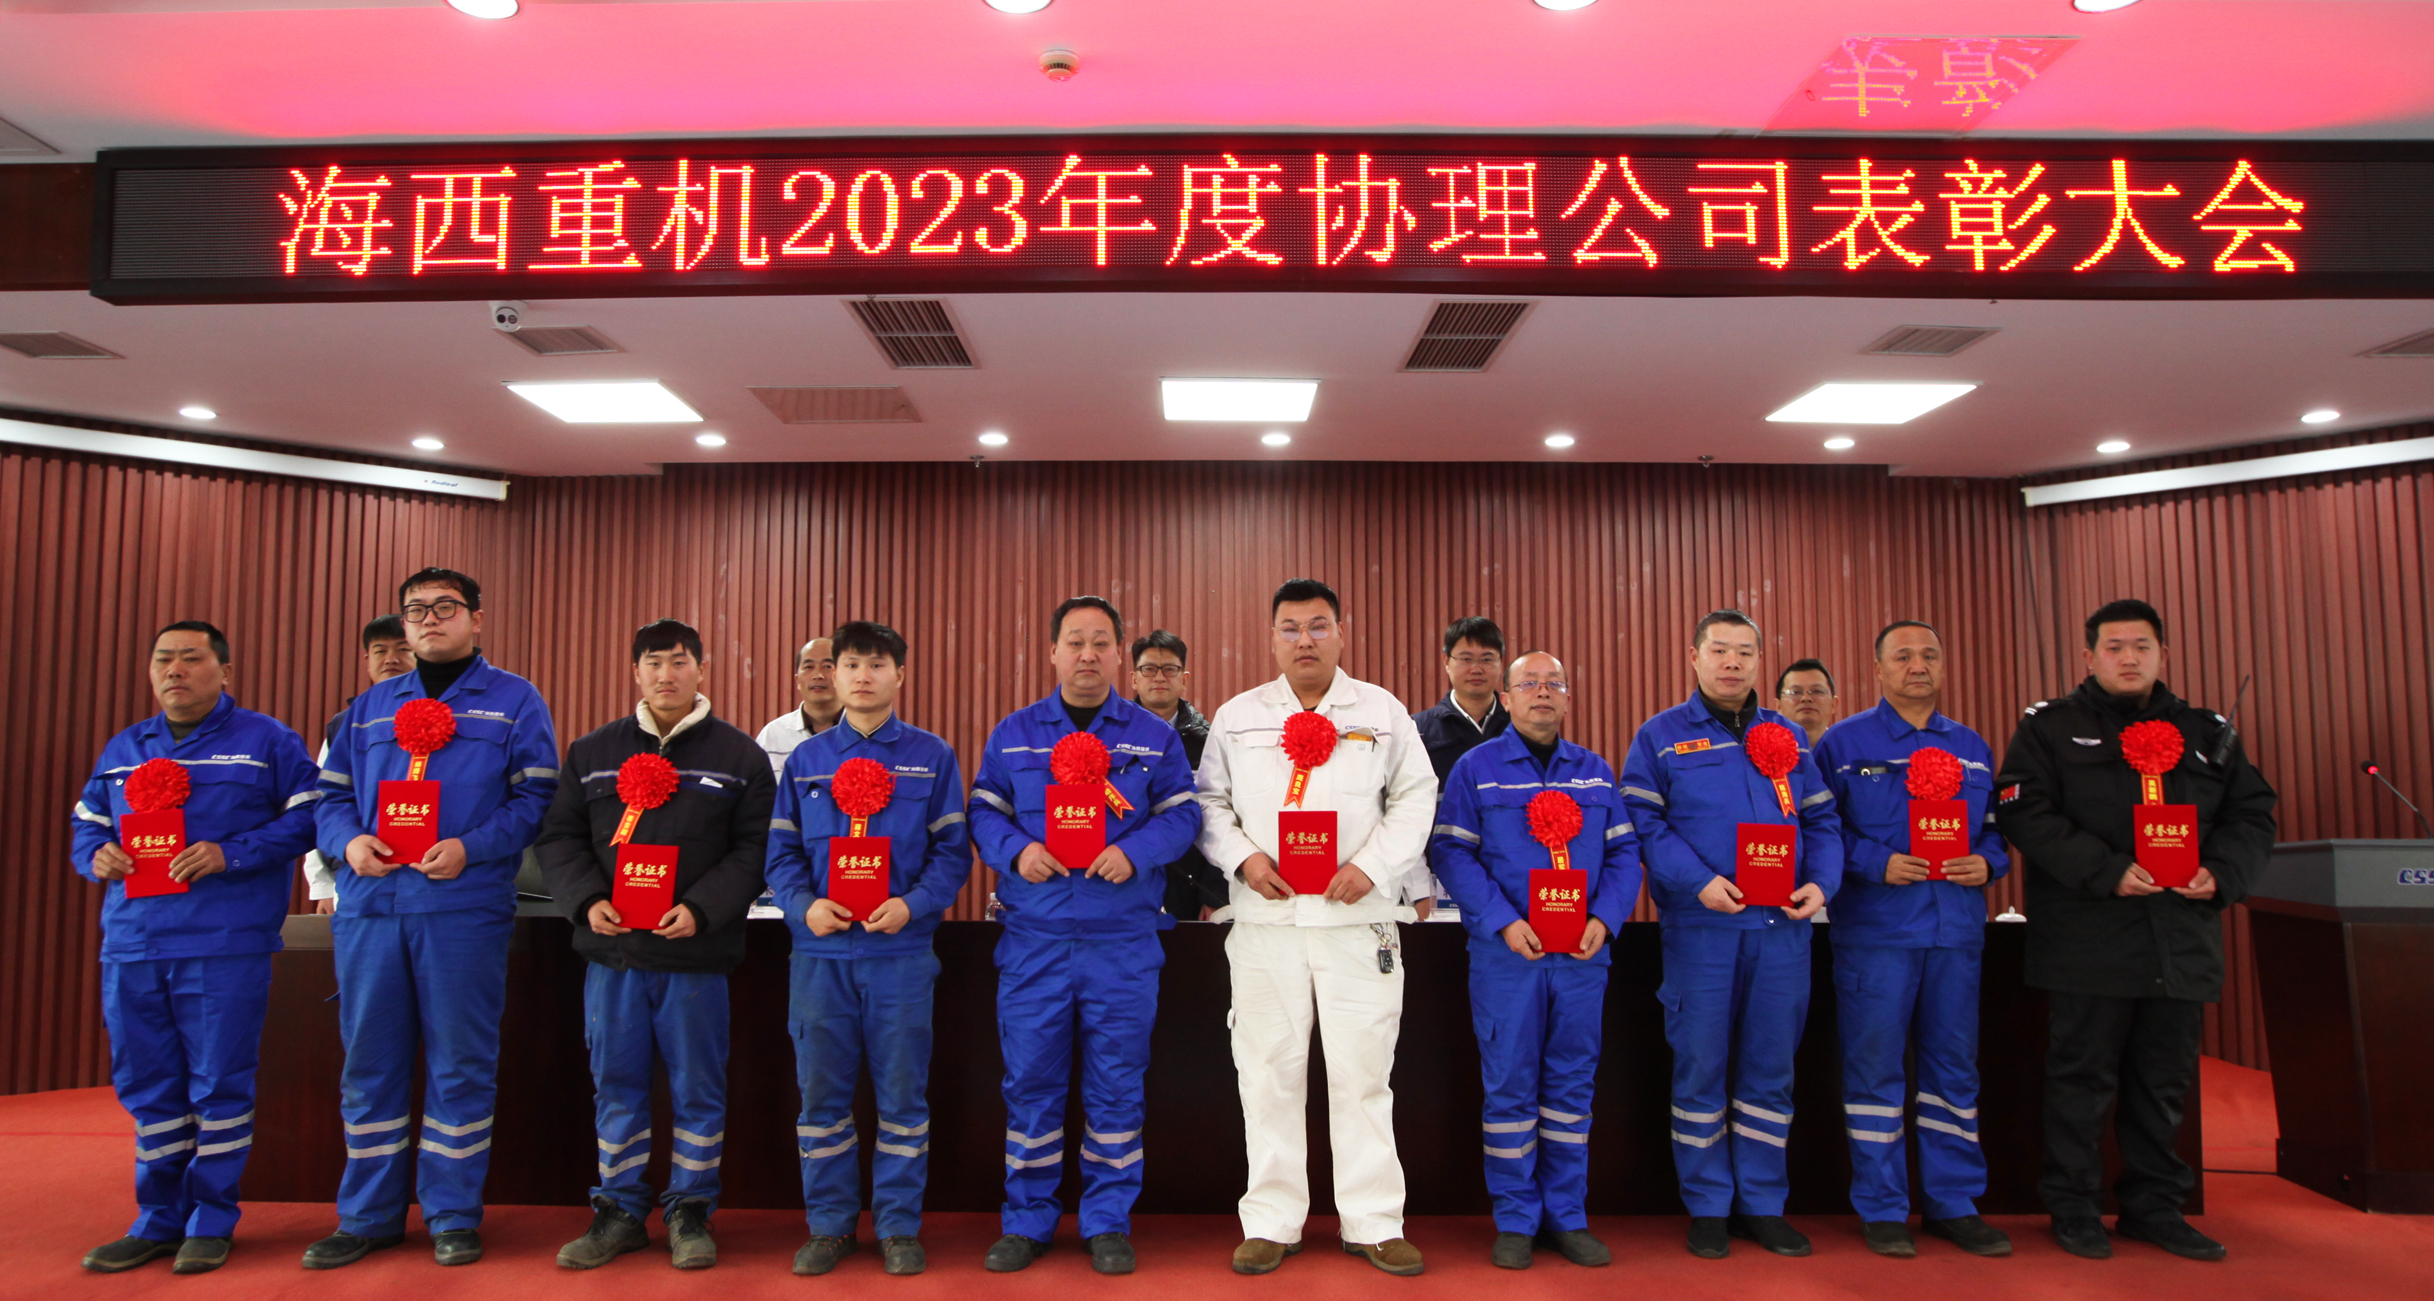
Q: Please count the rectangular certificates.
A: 10